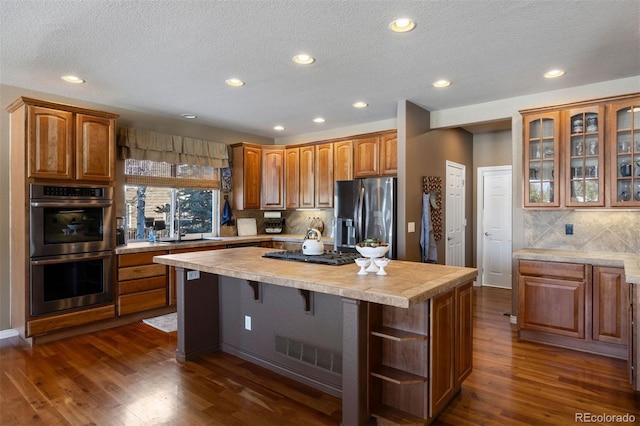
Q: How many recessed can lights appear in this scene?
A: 10